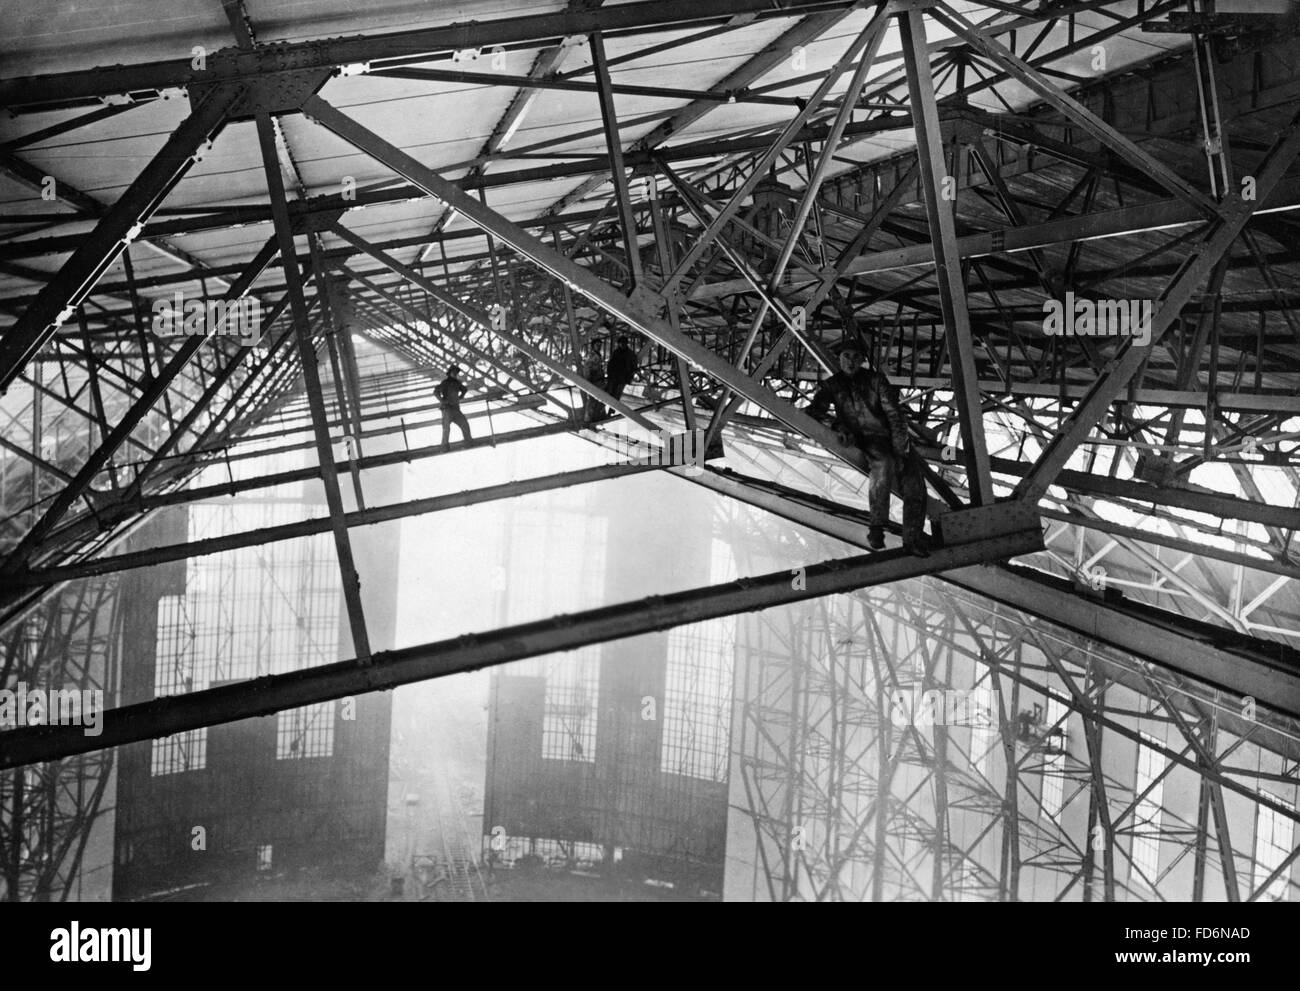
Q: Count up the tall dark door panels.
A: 2